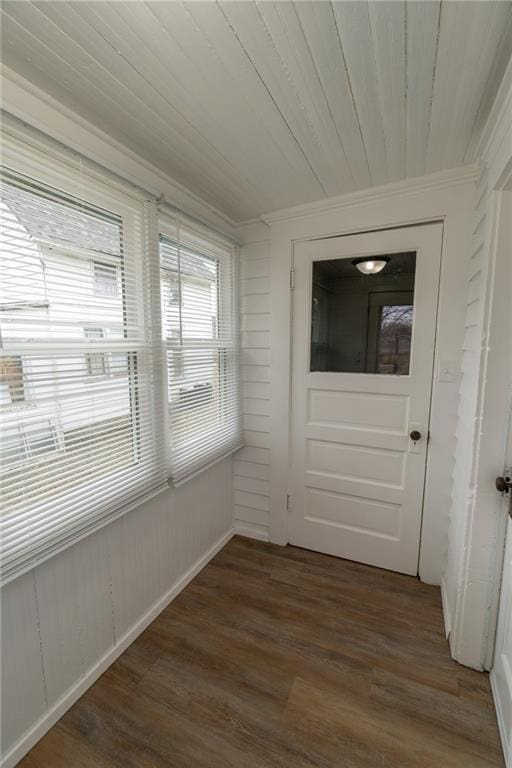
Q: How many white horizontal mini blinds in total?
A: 2